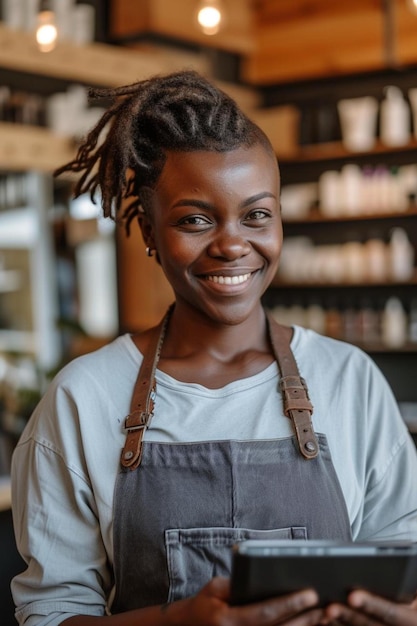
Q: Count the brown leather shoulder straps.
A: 2